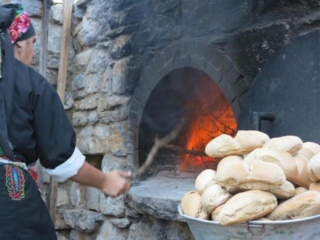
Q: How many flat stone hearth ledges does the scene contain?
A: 1